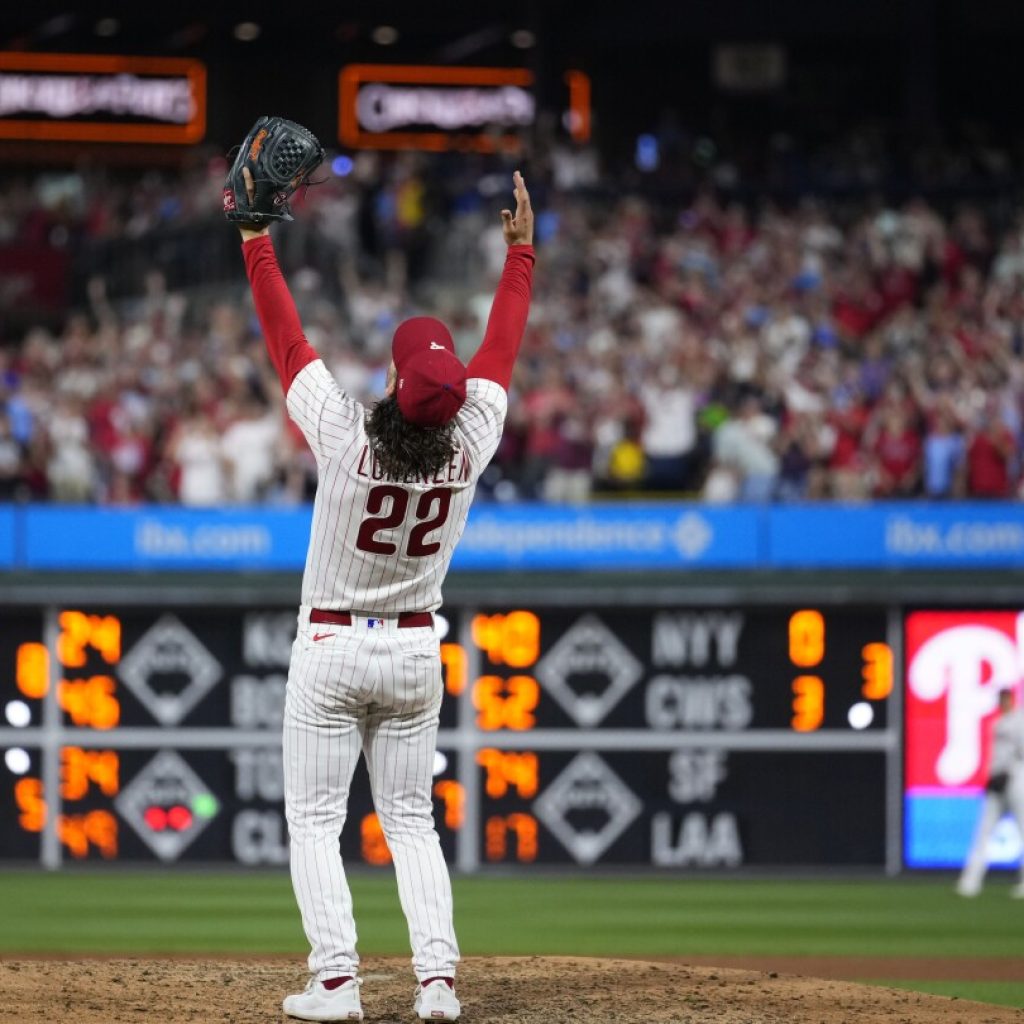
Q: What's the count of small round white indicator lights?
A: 5